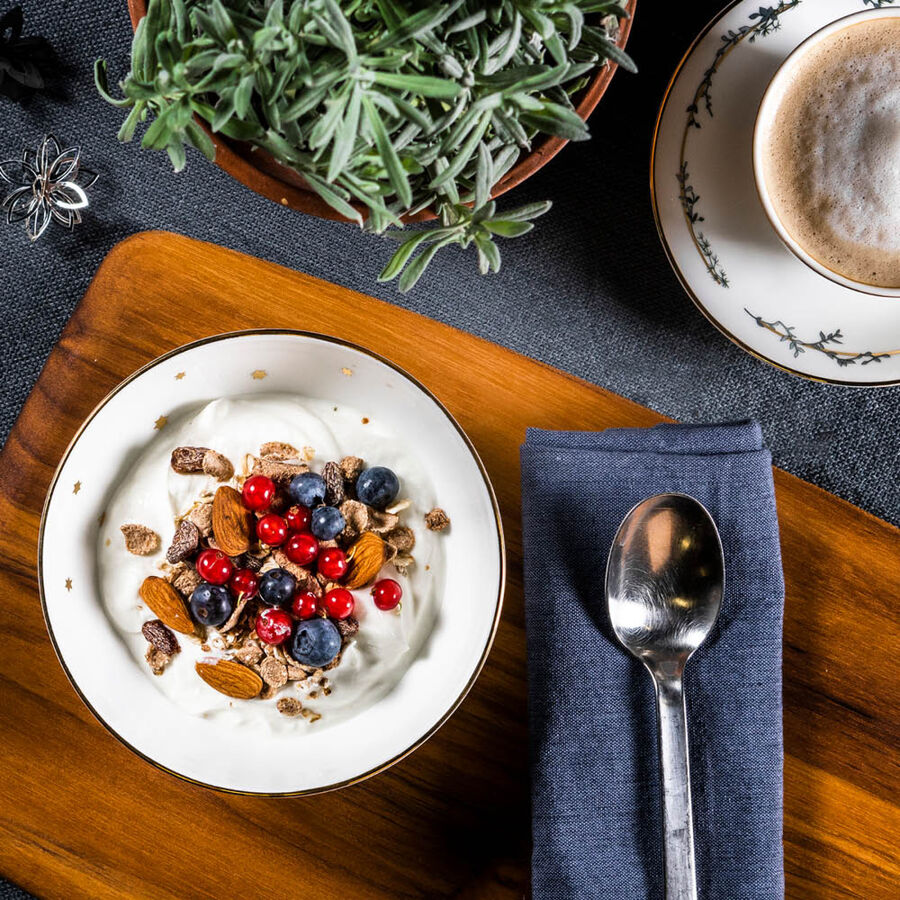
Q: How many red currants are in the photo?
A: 11